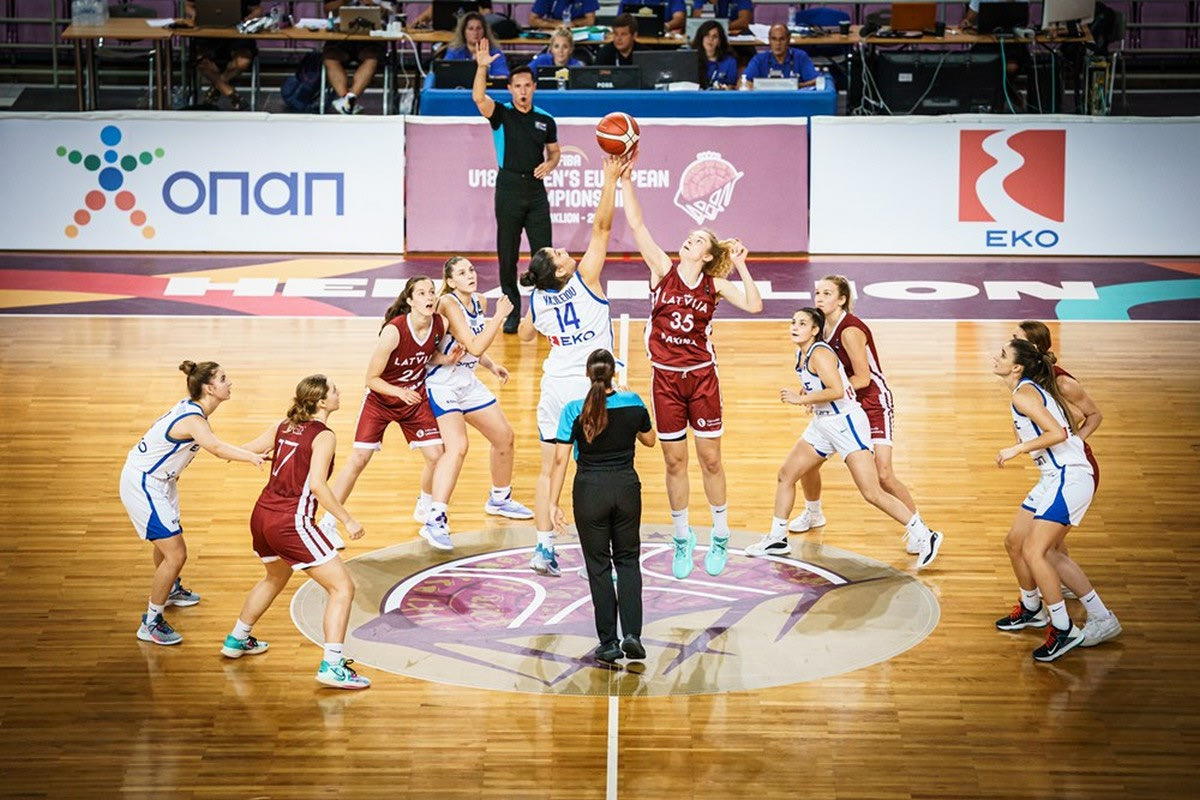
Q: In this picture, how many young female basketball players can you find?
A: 10